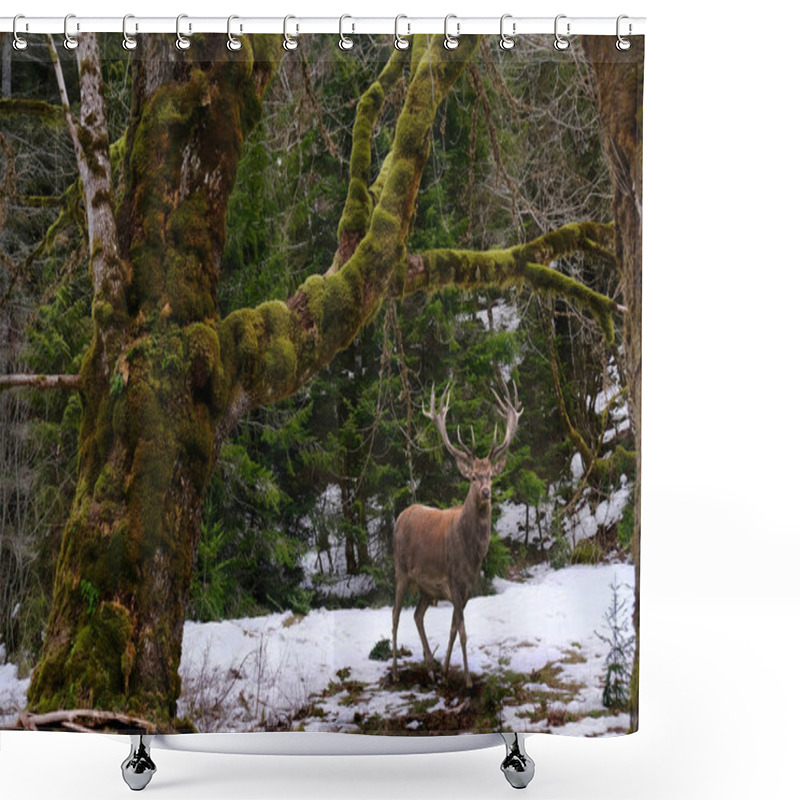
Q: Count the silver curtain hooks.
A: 12